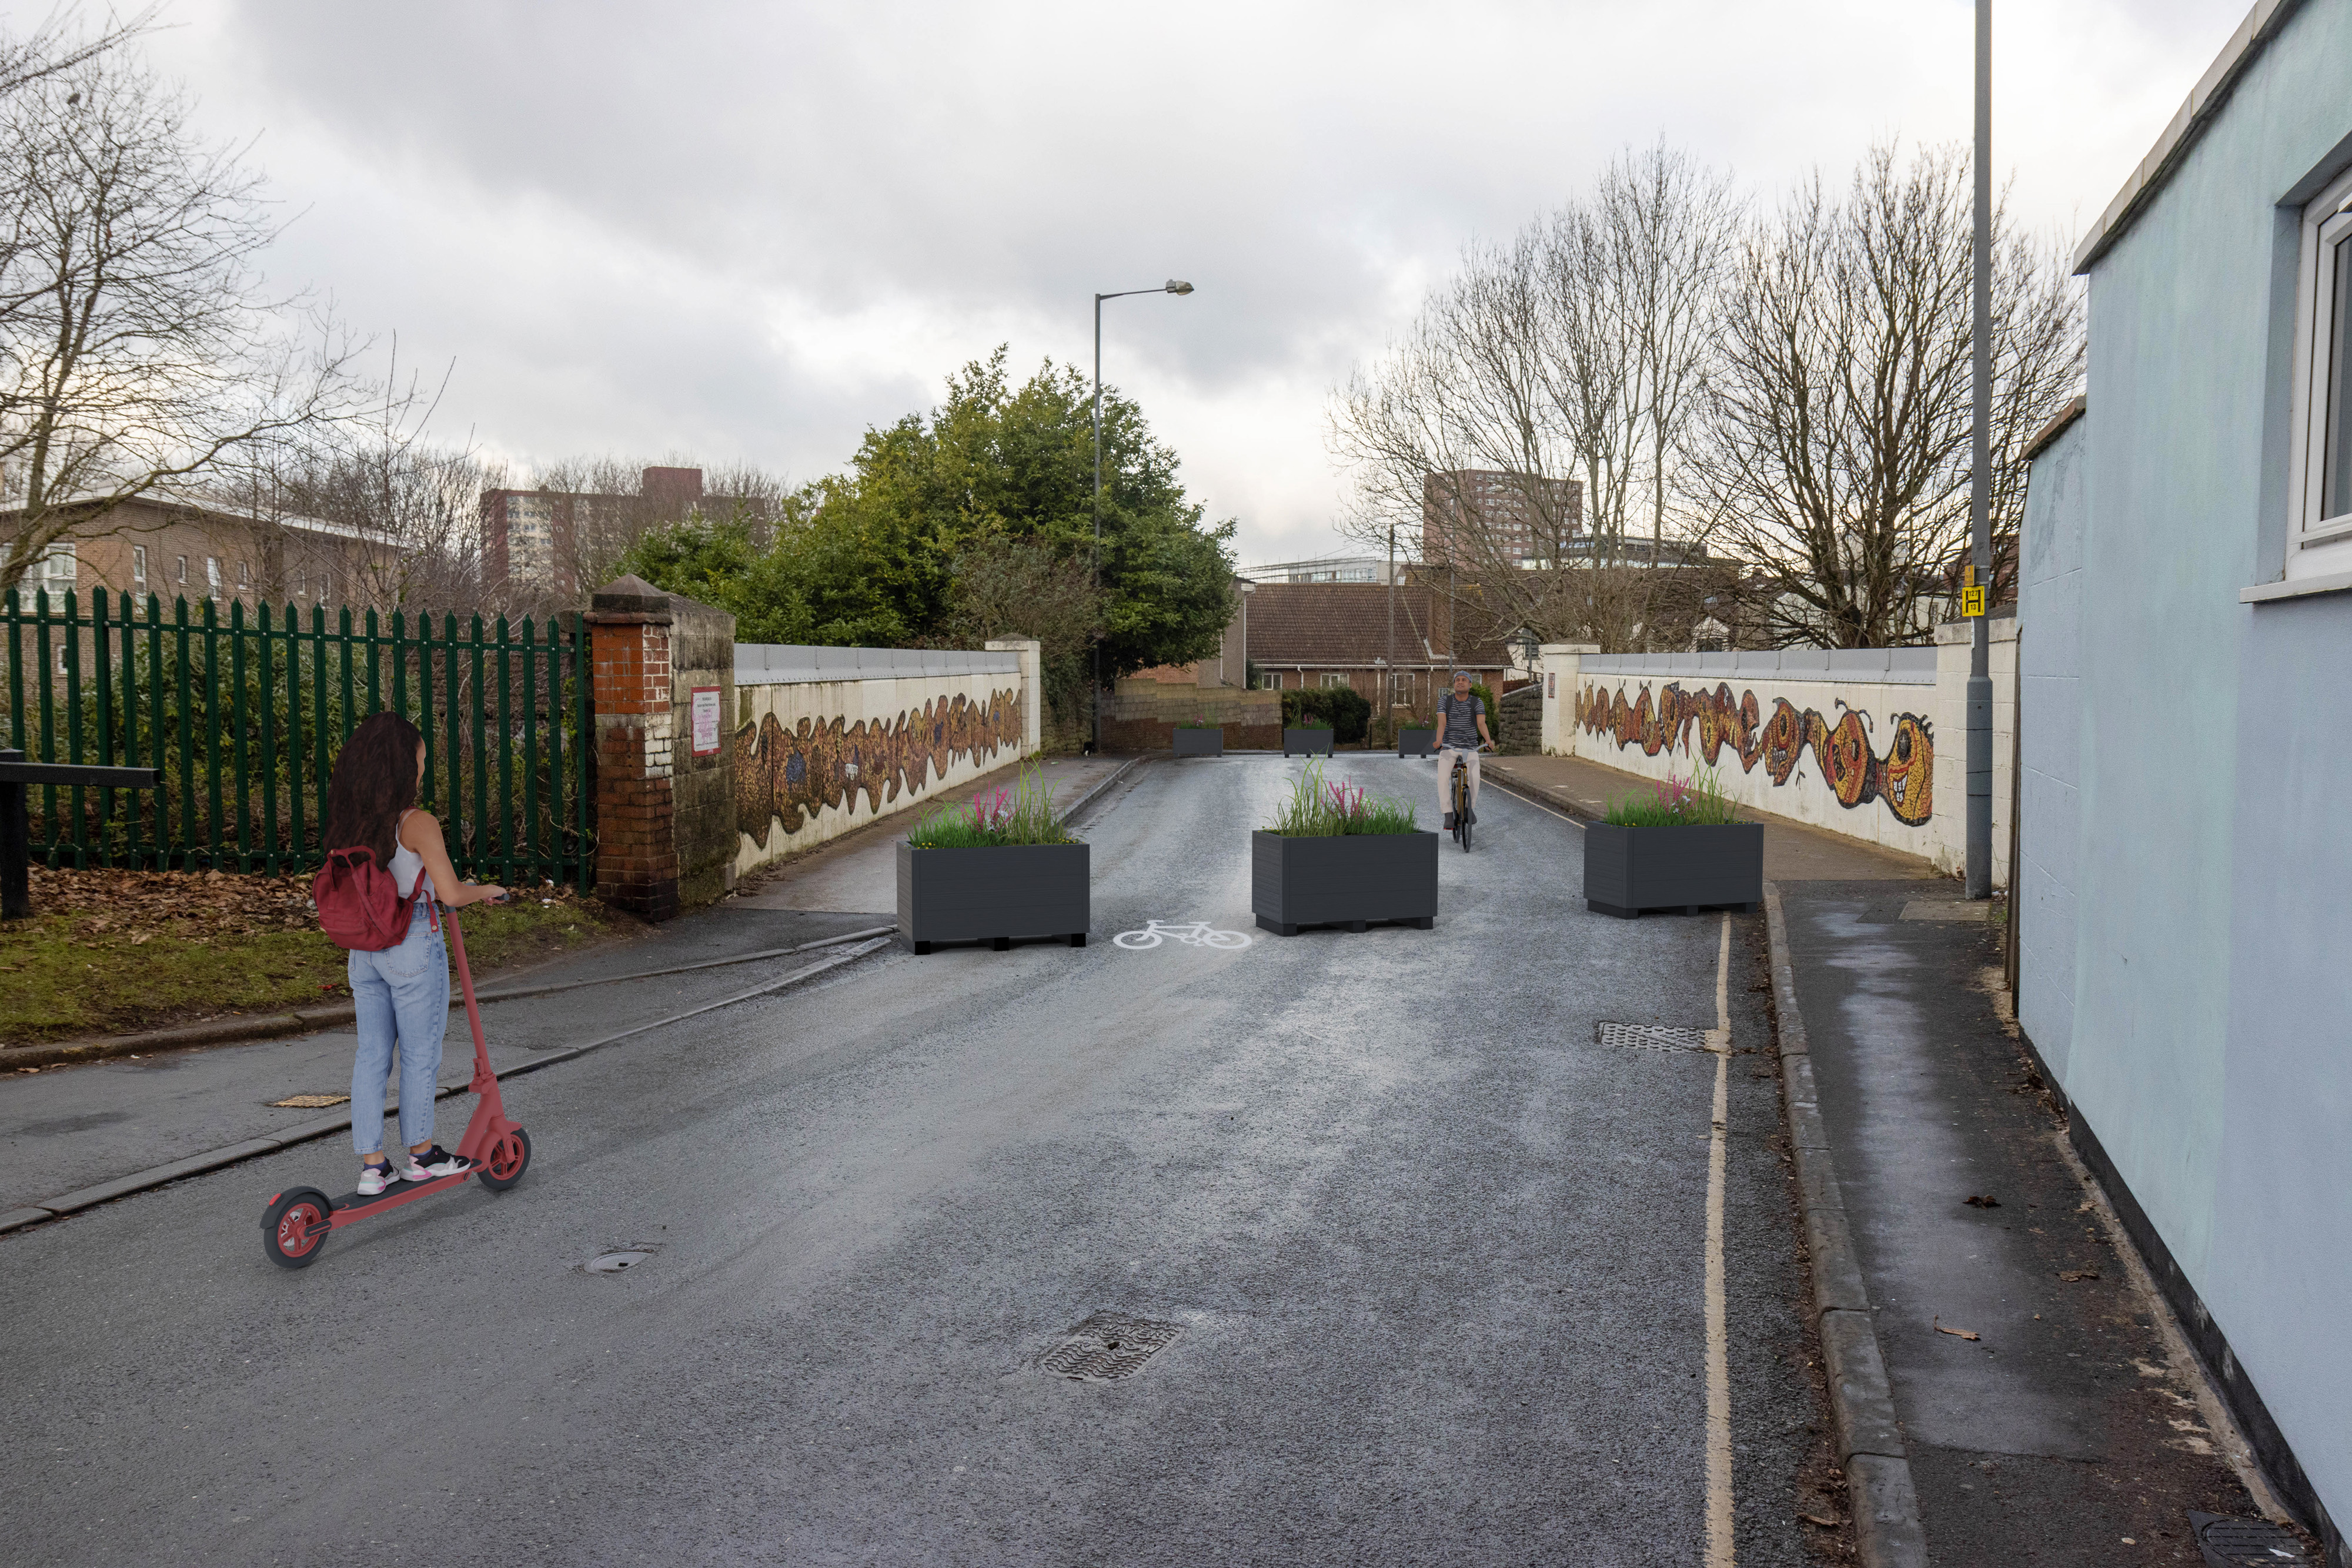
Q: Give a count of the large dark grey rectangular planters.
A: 6